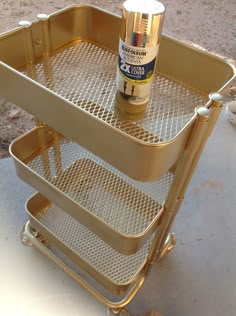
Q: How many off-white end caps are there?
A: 4